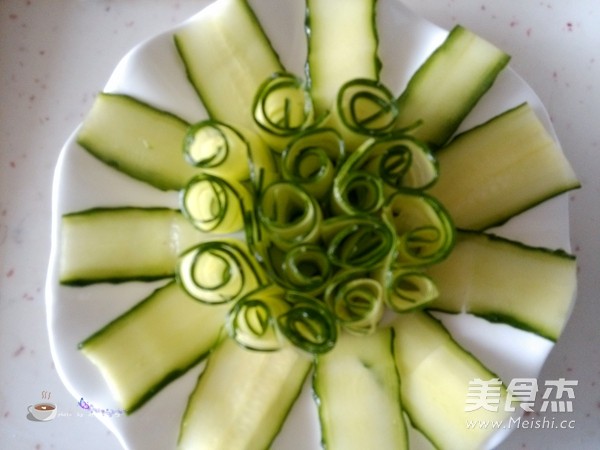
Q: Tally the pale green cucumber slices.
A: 11